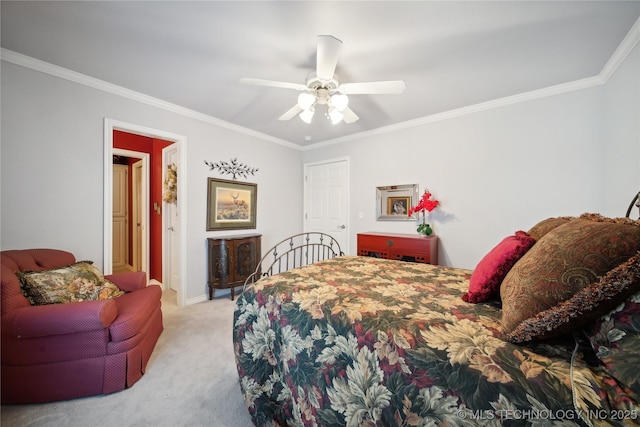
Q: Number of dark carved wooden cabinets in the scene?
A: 1